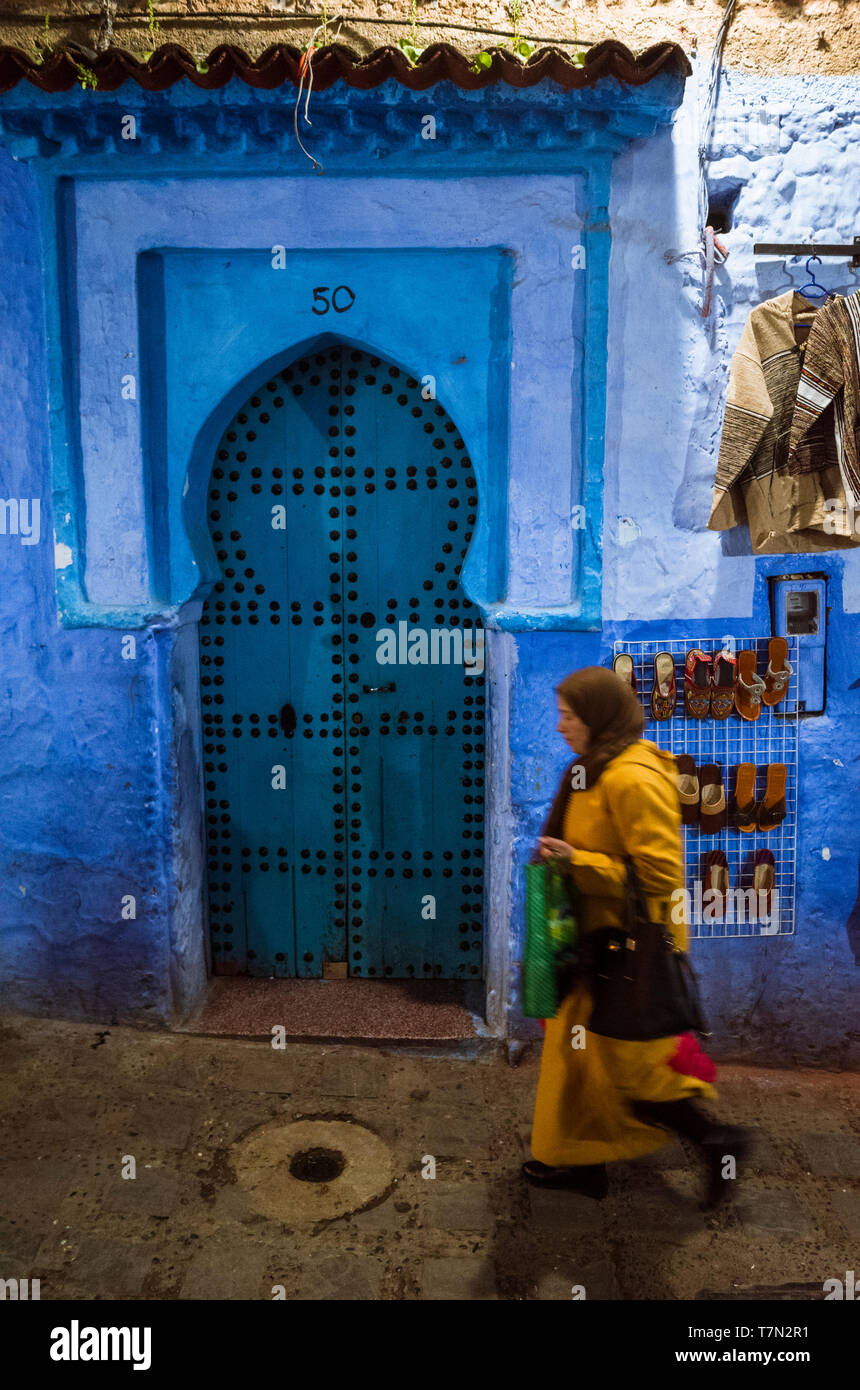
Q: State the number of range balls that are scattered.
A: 0